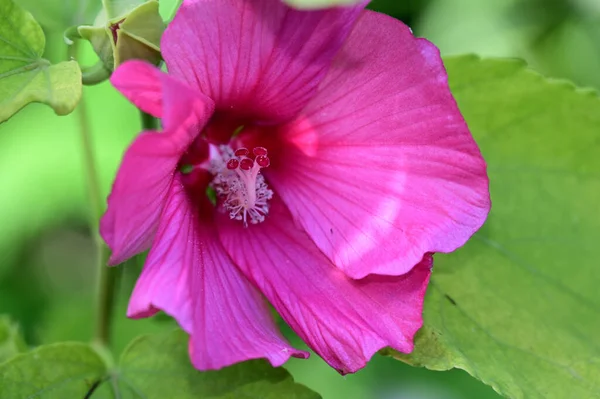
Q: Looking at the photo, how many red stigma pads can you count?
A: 5